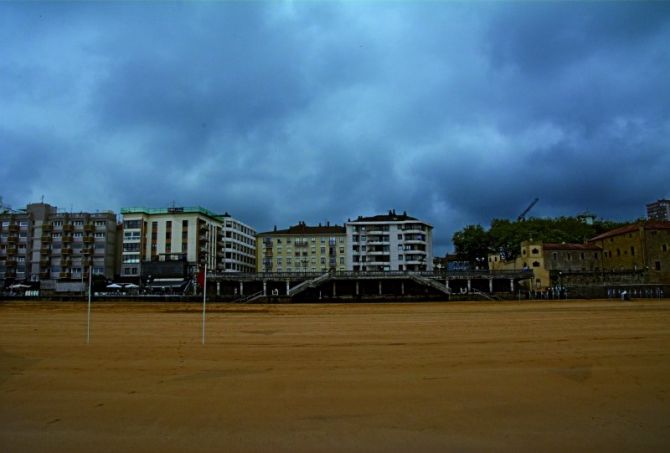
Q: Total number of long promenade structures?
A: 1